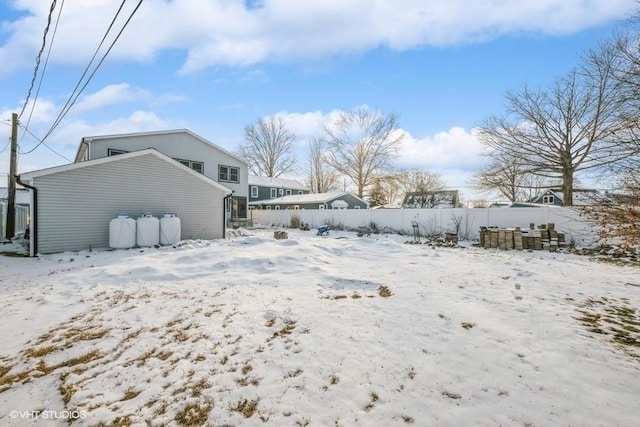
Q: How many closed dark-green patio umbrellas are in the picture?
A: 0